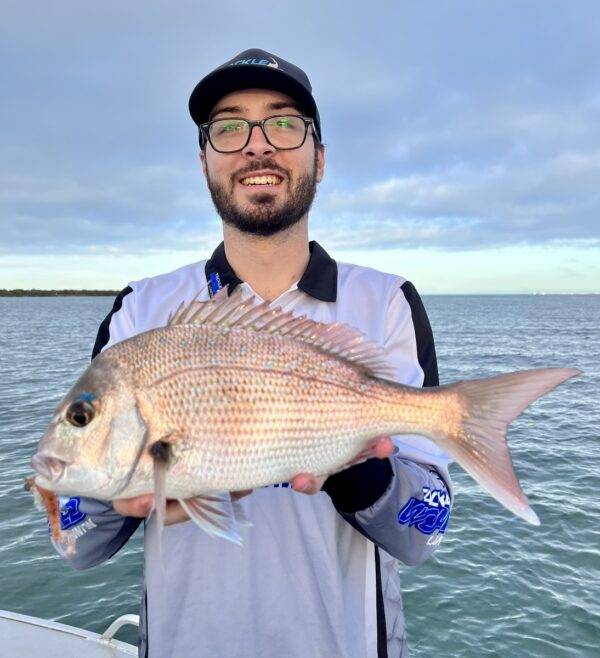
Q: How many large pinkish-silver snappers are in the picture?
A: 1